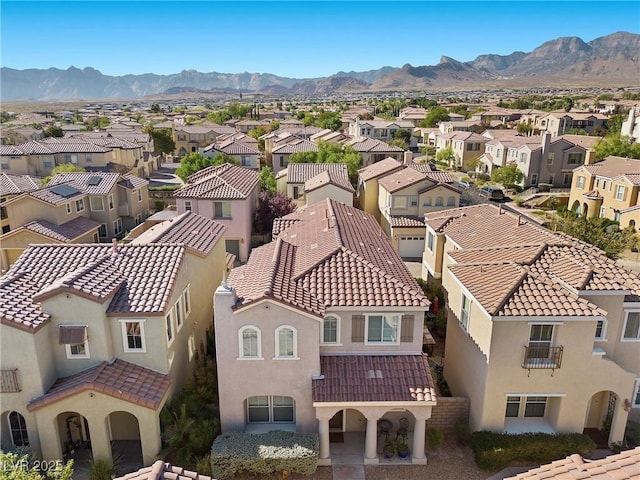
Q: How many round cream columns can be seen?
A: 3